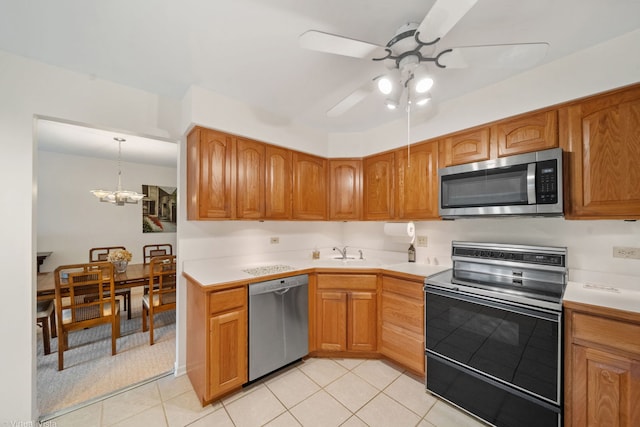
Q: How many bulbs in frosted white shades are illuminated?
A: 4